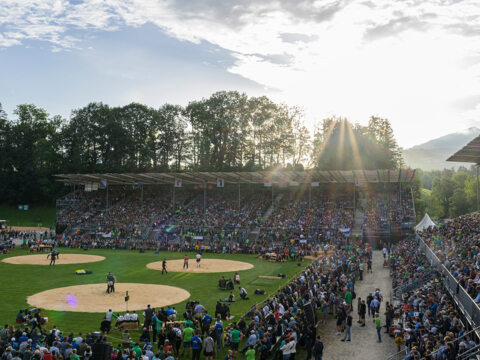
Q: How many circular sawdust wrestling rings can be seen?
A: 3